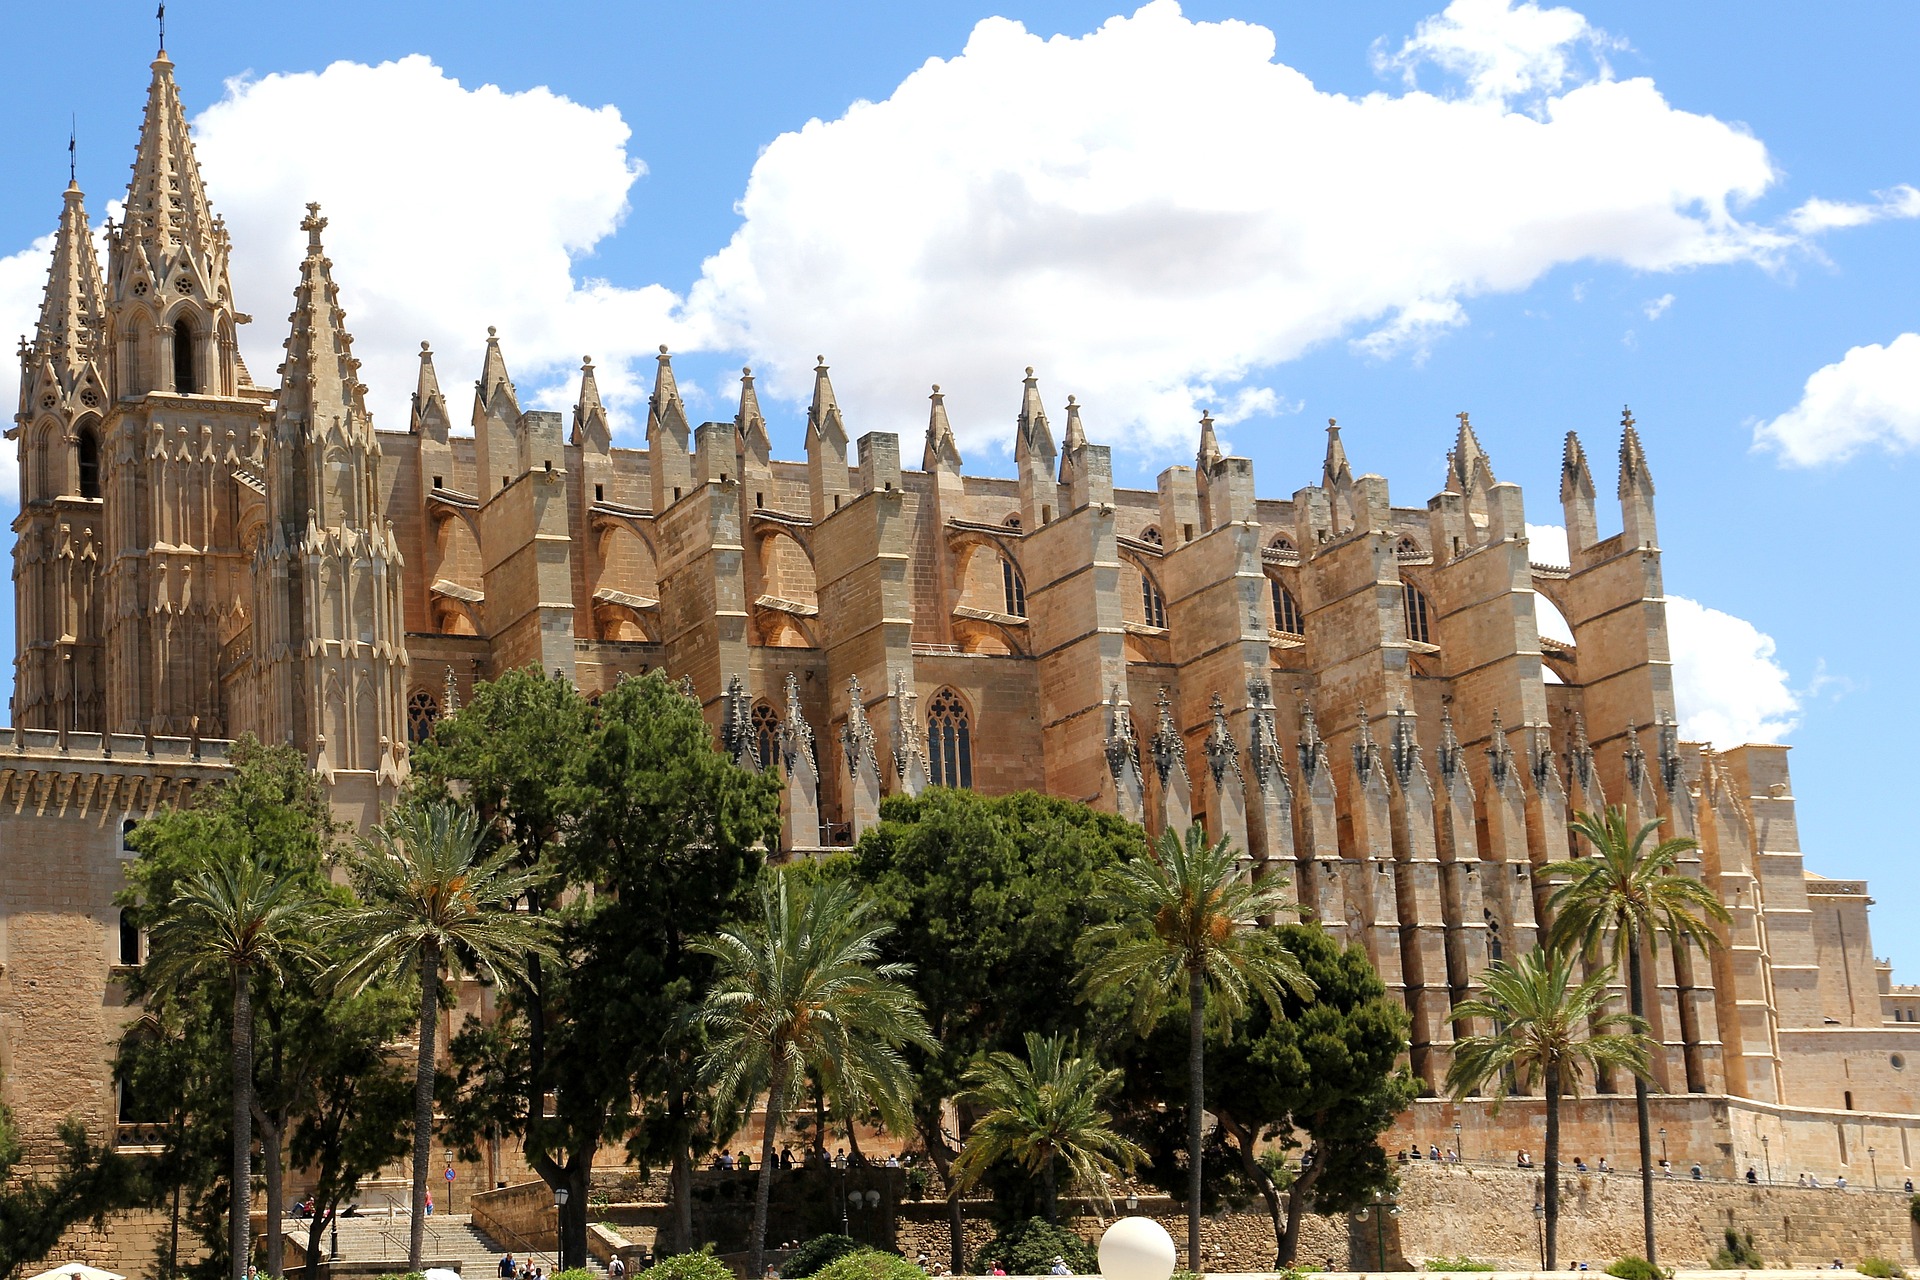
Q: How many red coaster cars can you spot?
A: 0